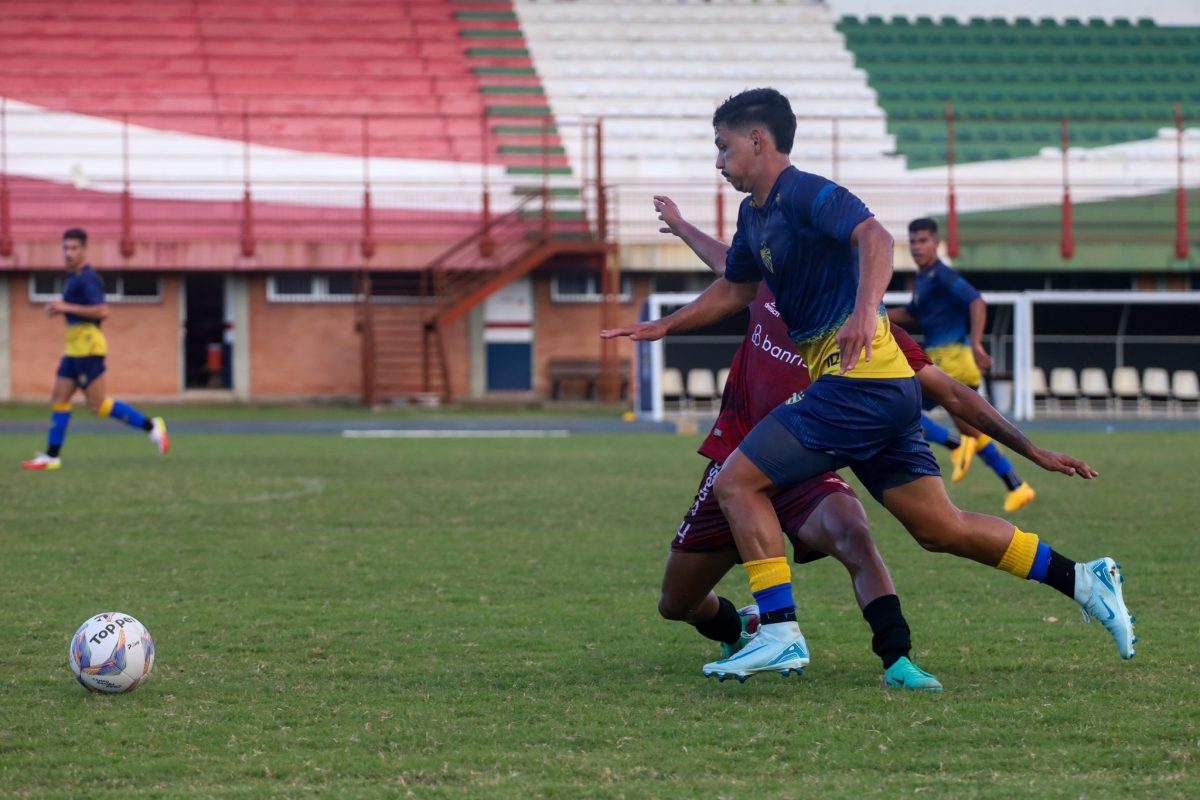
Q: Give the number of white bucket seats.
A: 9